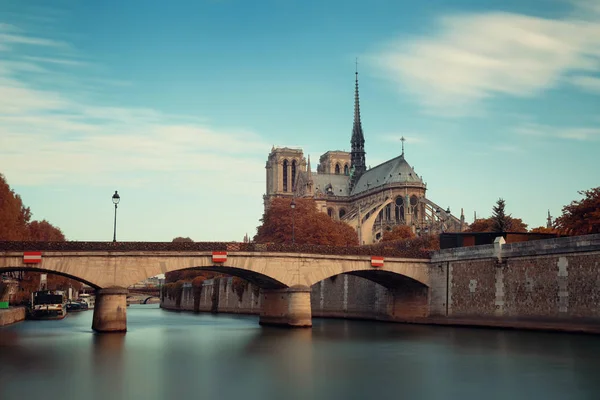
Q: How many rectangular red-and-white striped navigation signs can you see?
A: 3